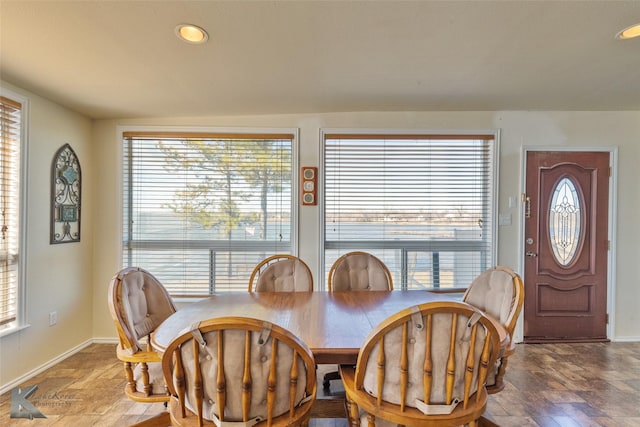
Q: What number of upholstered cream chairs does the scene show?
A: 6